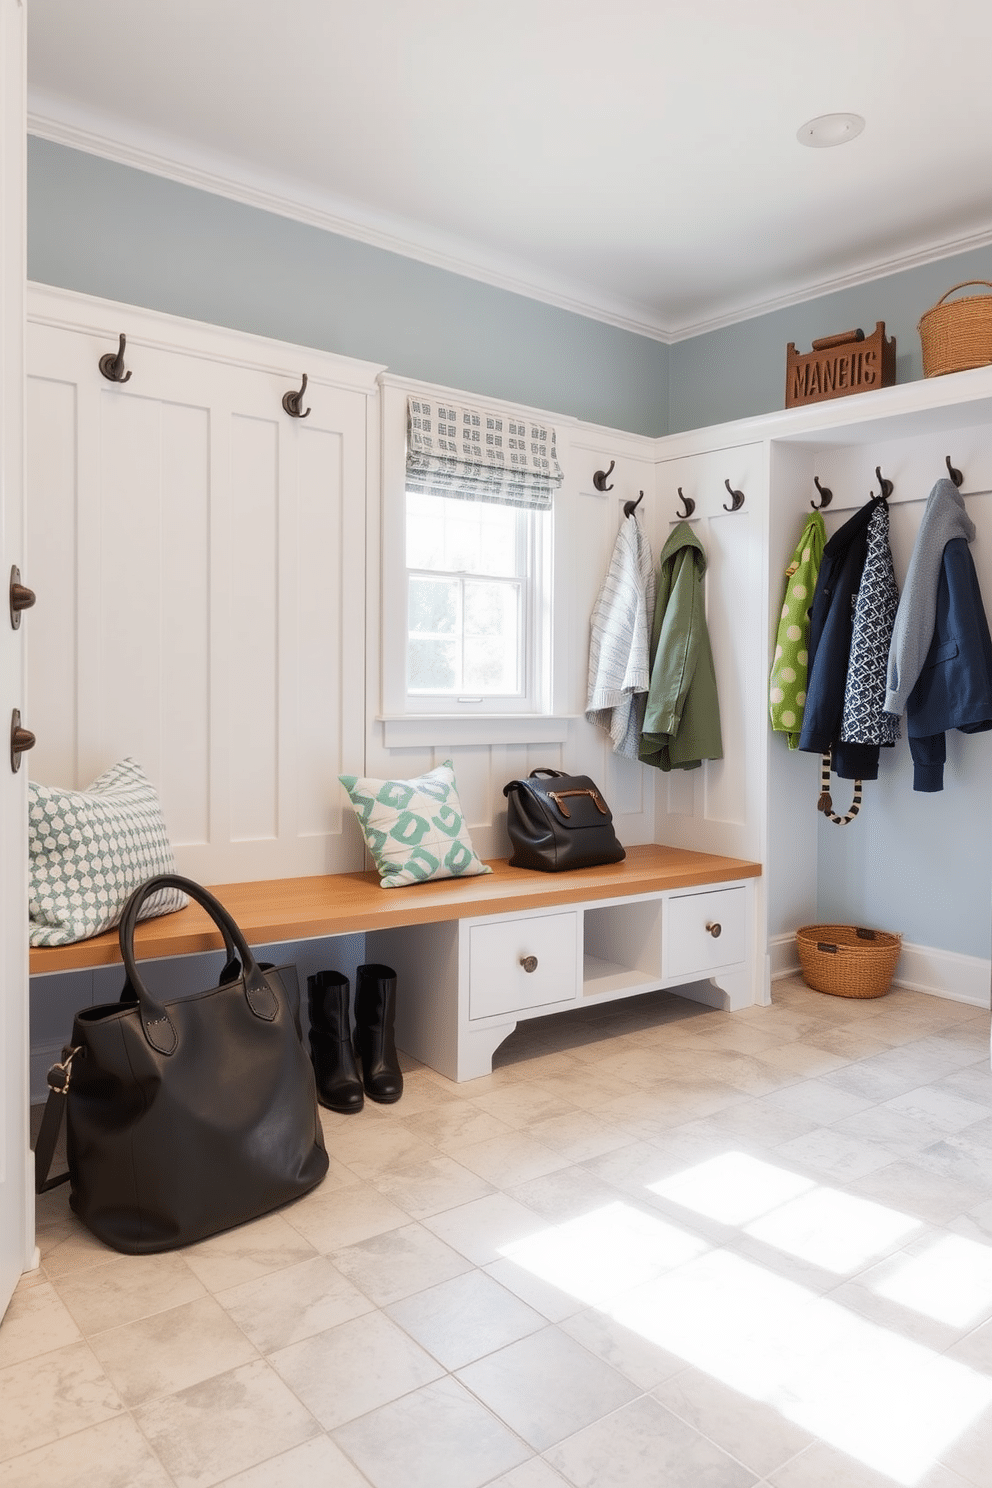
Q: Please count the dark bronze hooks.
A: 9